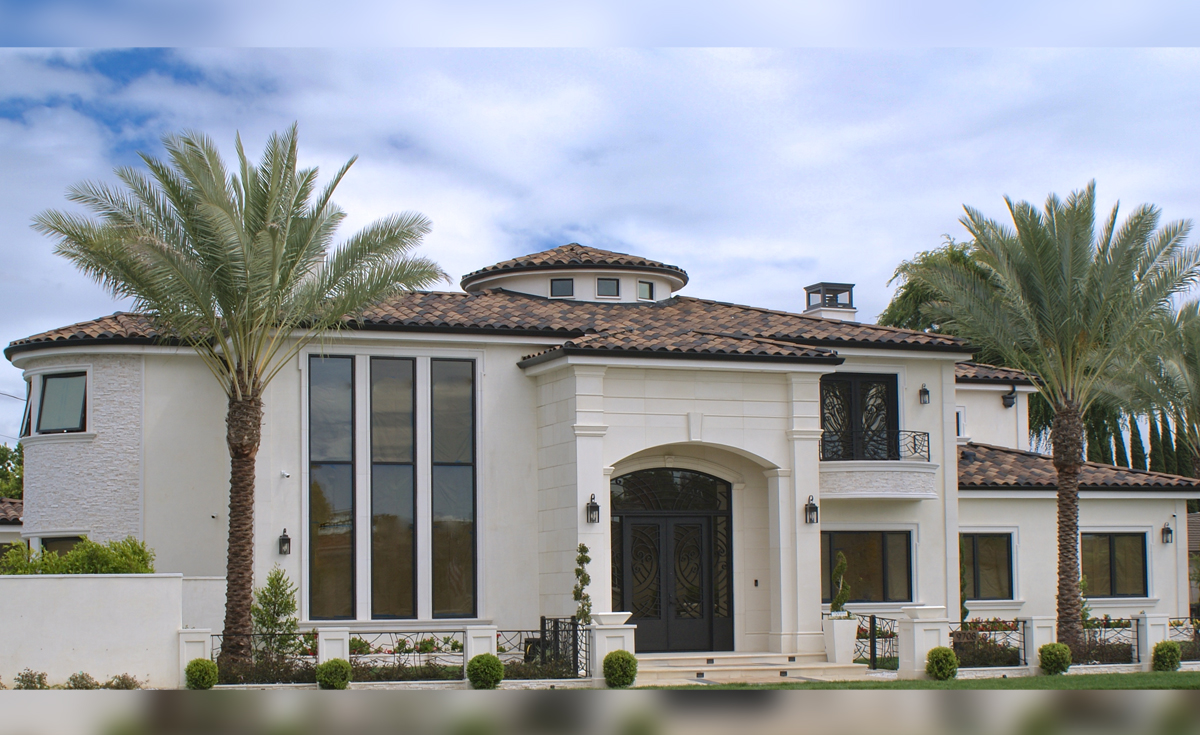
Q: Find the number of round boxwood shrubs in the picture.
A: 7